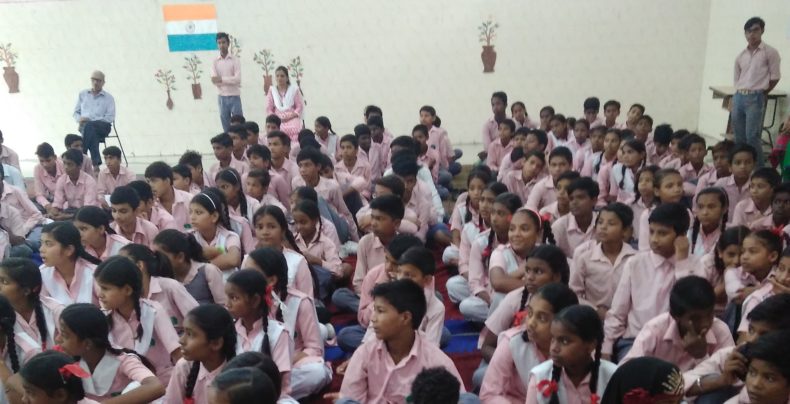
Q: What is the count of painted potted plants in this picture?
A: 7